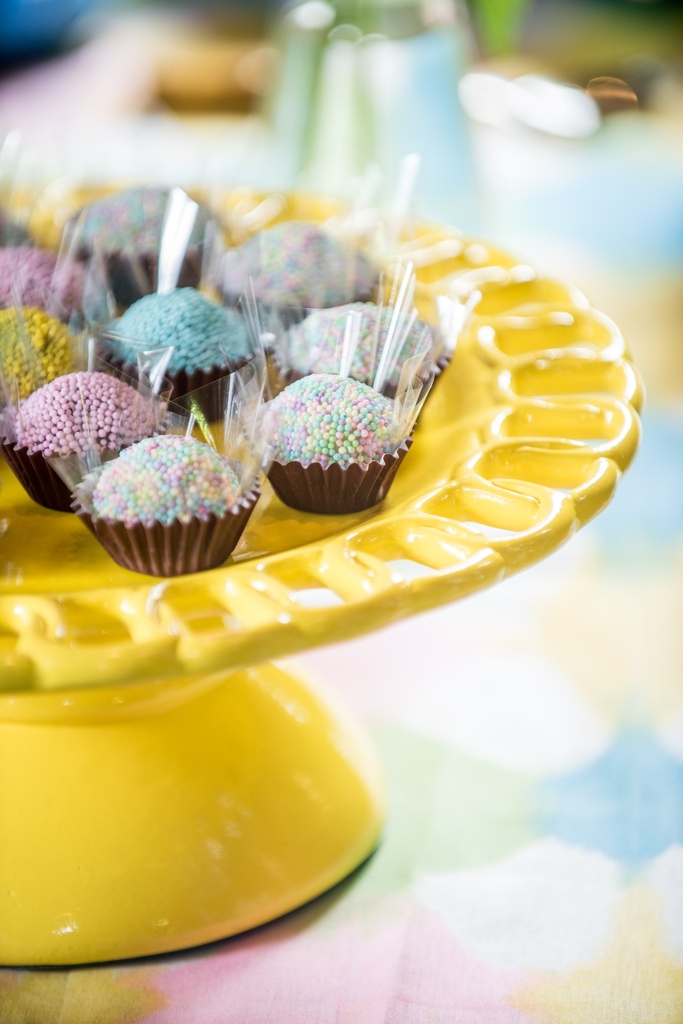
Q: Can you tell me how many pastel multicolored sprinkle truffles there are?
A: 5